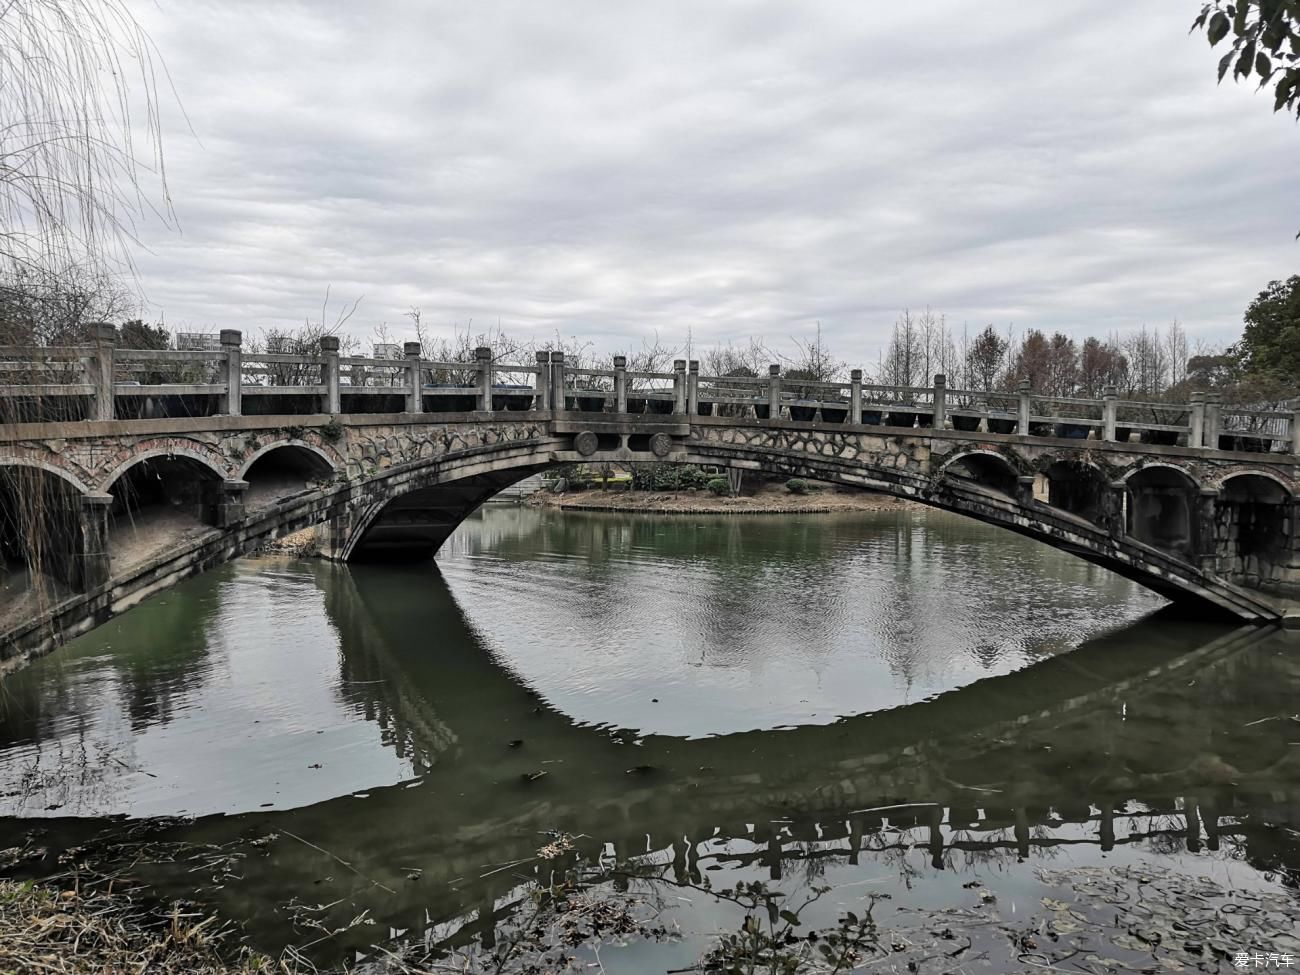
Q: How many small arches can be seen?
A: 7